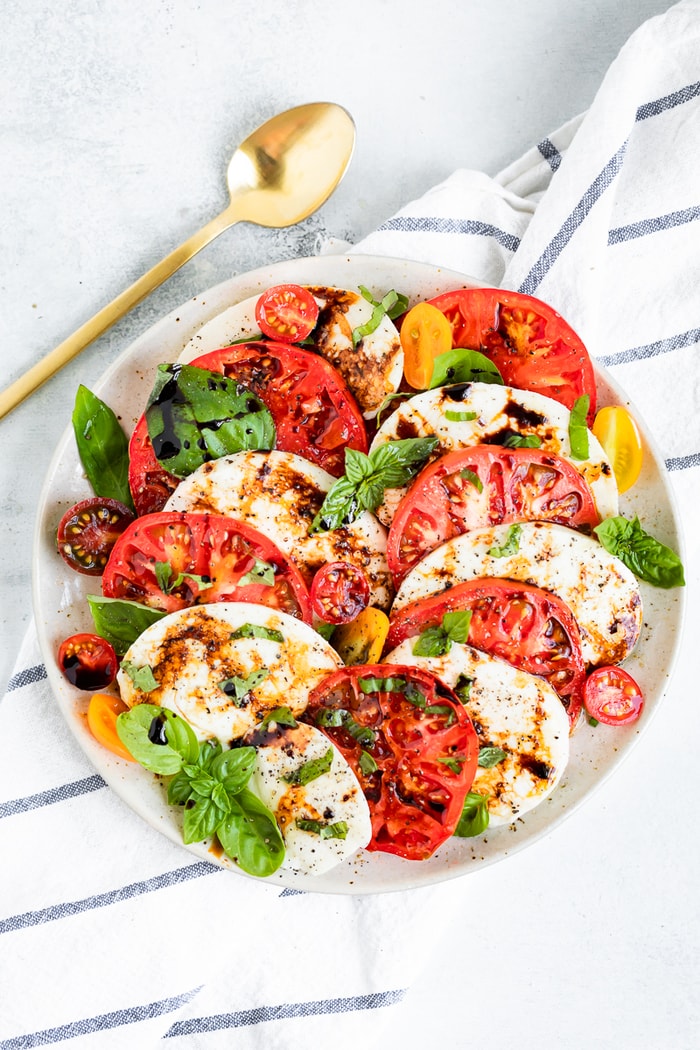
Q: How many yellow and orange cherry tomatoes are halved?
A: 4